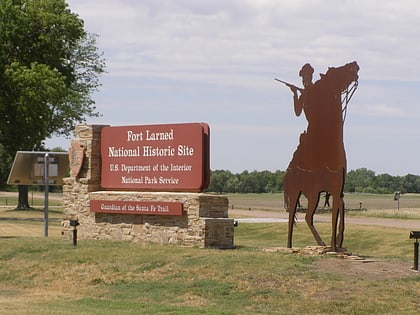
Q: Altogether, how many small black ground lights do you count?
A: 2